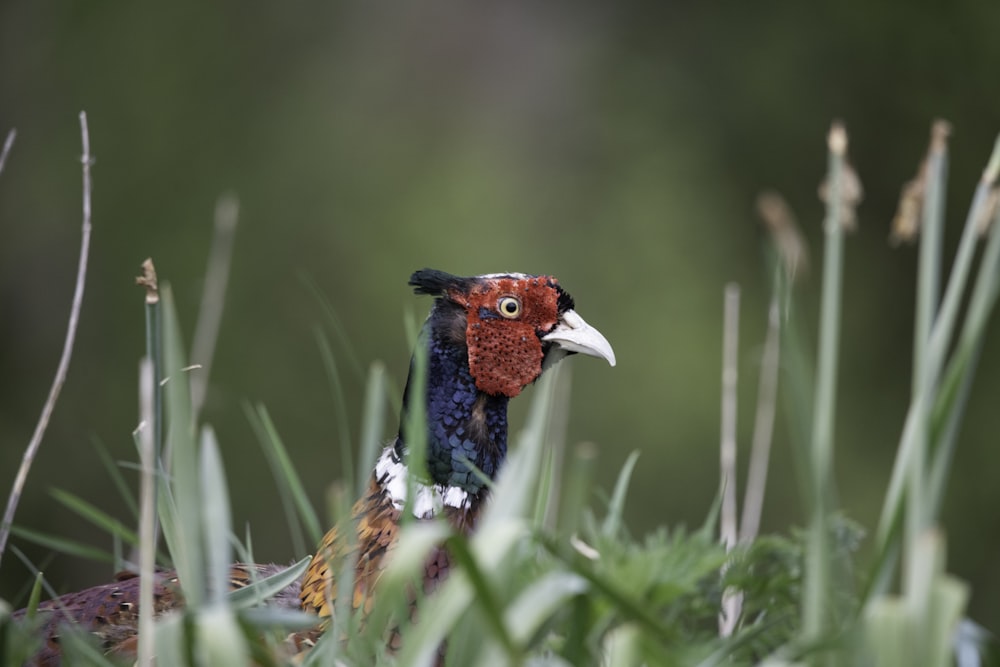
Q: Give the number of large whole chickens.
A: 0